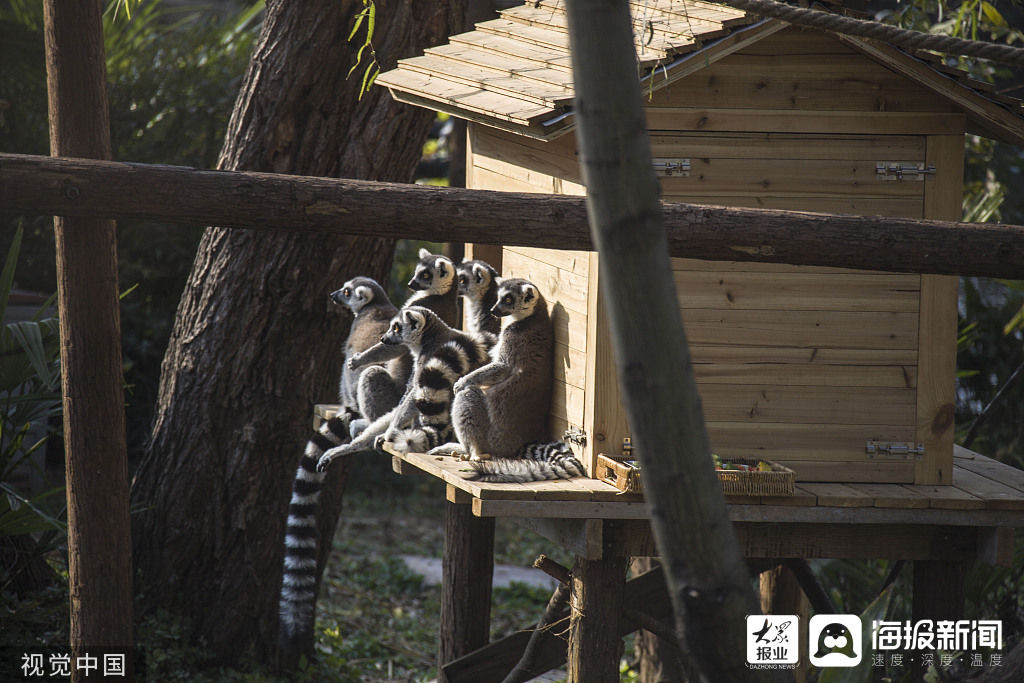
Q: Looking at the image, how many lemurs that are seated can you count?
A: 5